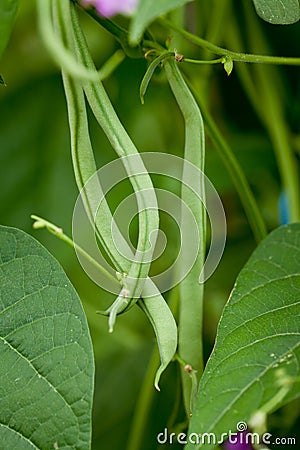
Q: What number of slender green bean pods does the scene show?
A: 3